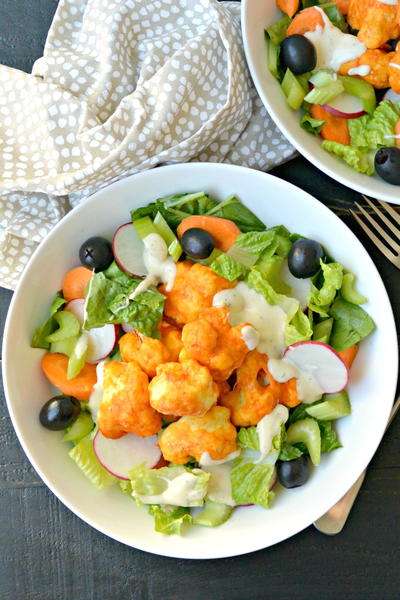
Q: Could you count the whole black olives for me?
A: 7